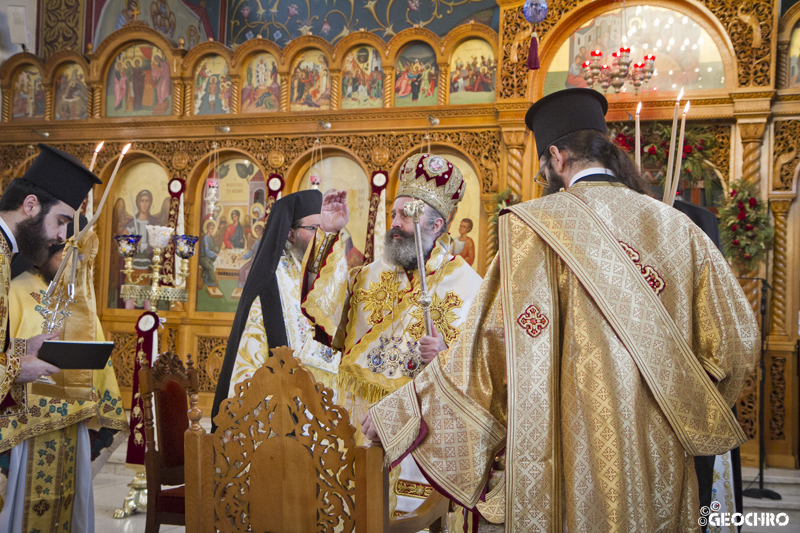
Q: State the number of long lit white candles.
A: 5